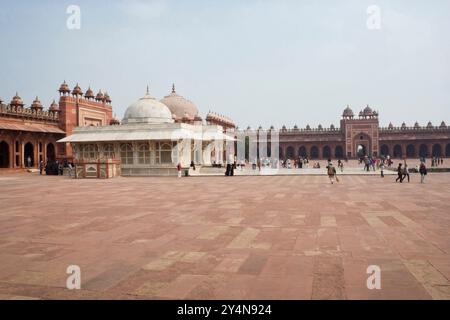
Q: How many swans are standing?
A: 0